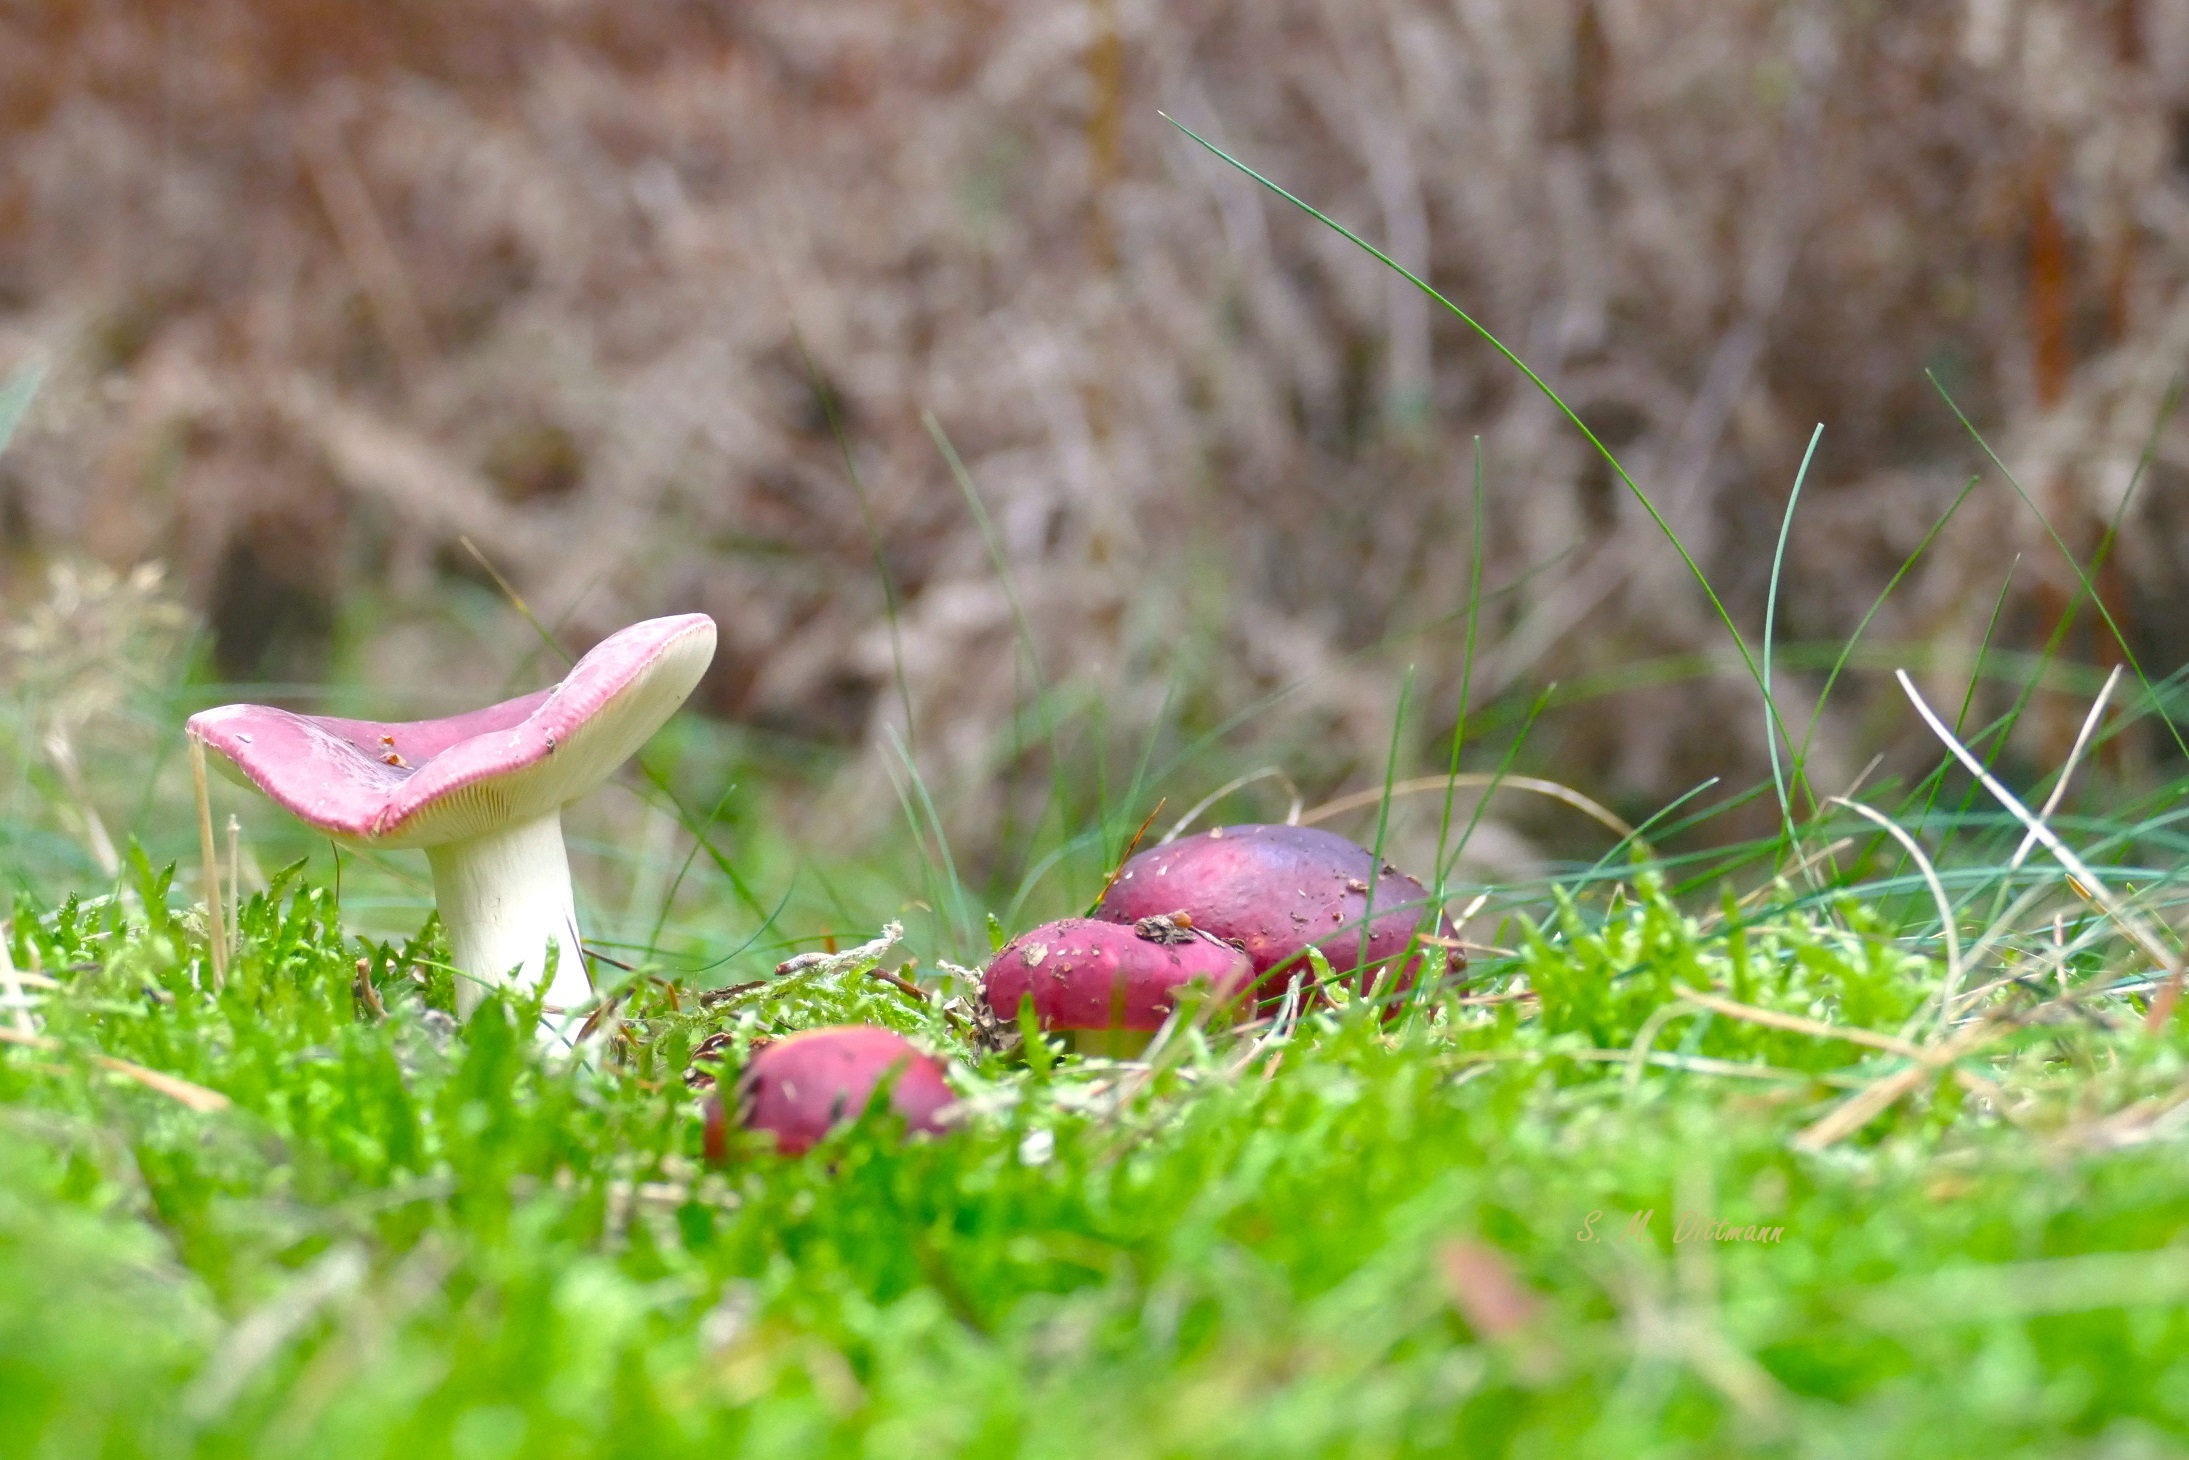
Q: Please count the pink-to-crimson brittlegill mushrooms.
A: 4